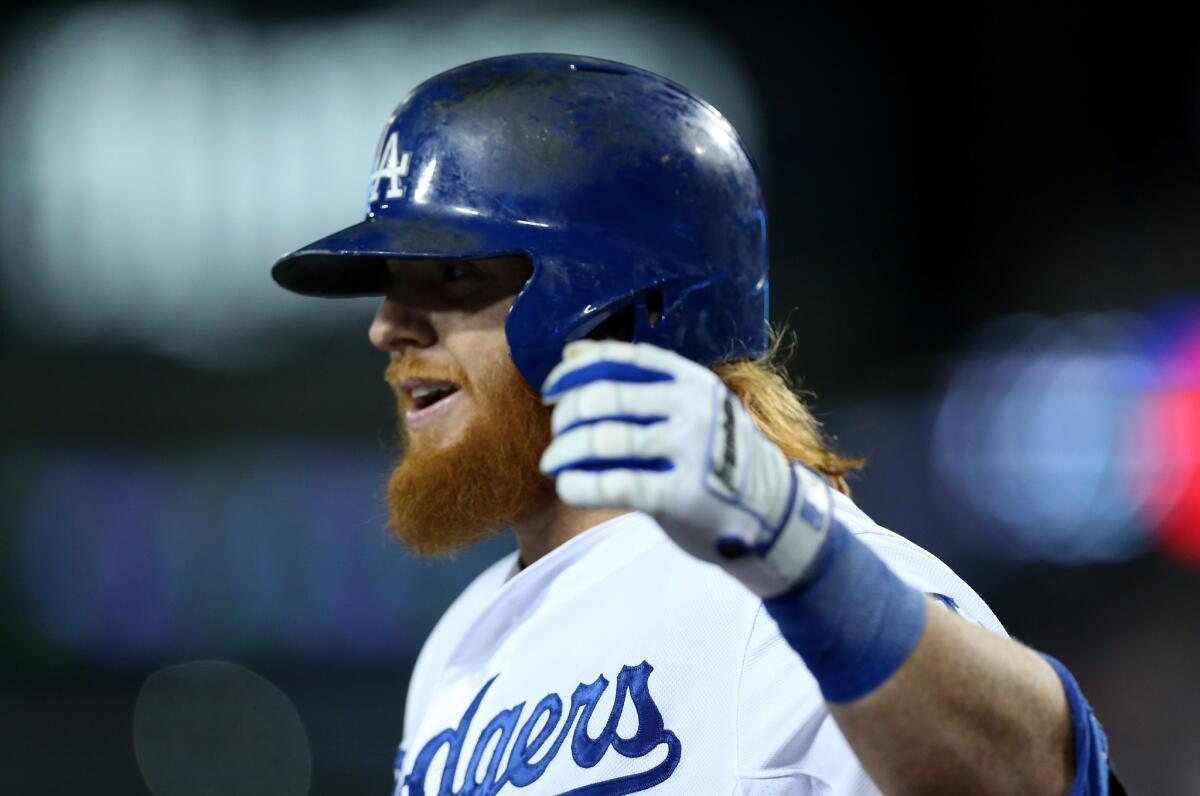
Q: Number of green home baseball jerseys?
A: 0